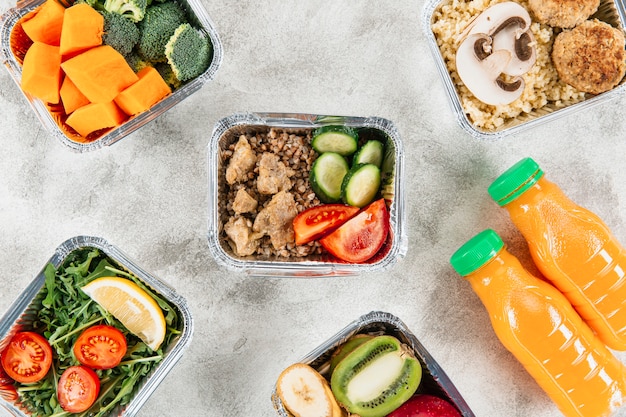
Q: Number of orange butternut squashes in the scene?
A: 7